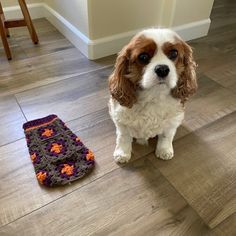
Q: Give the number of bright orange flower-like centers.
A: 7